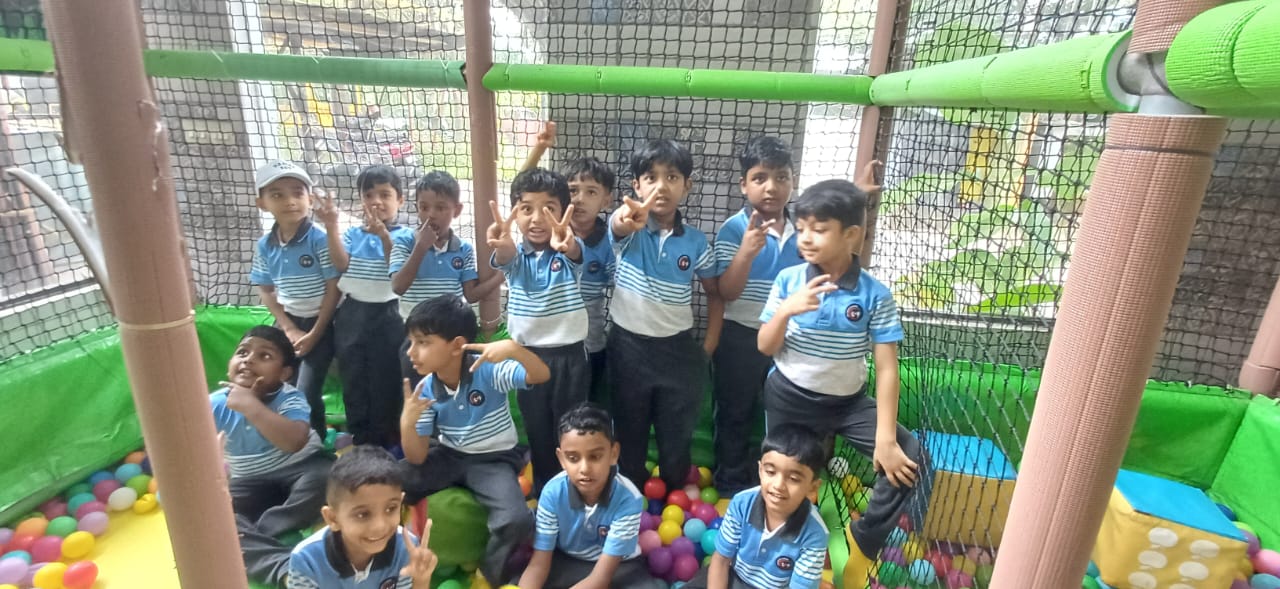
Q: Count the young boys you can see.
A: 13